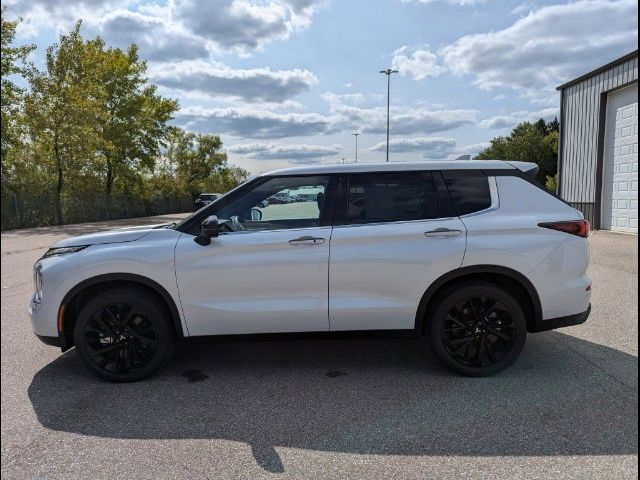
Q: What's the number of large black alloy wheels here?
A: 2